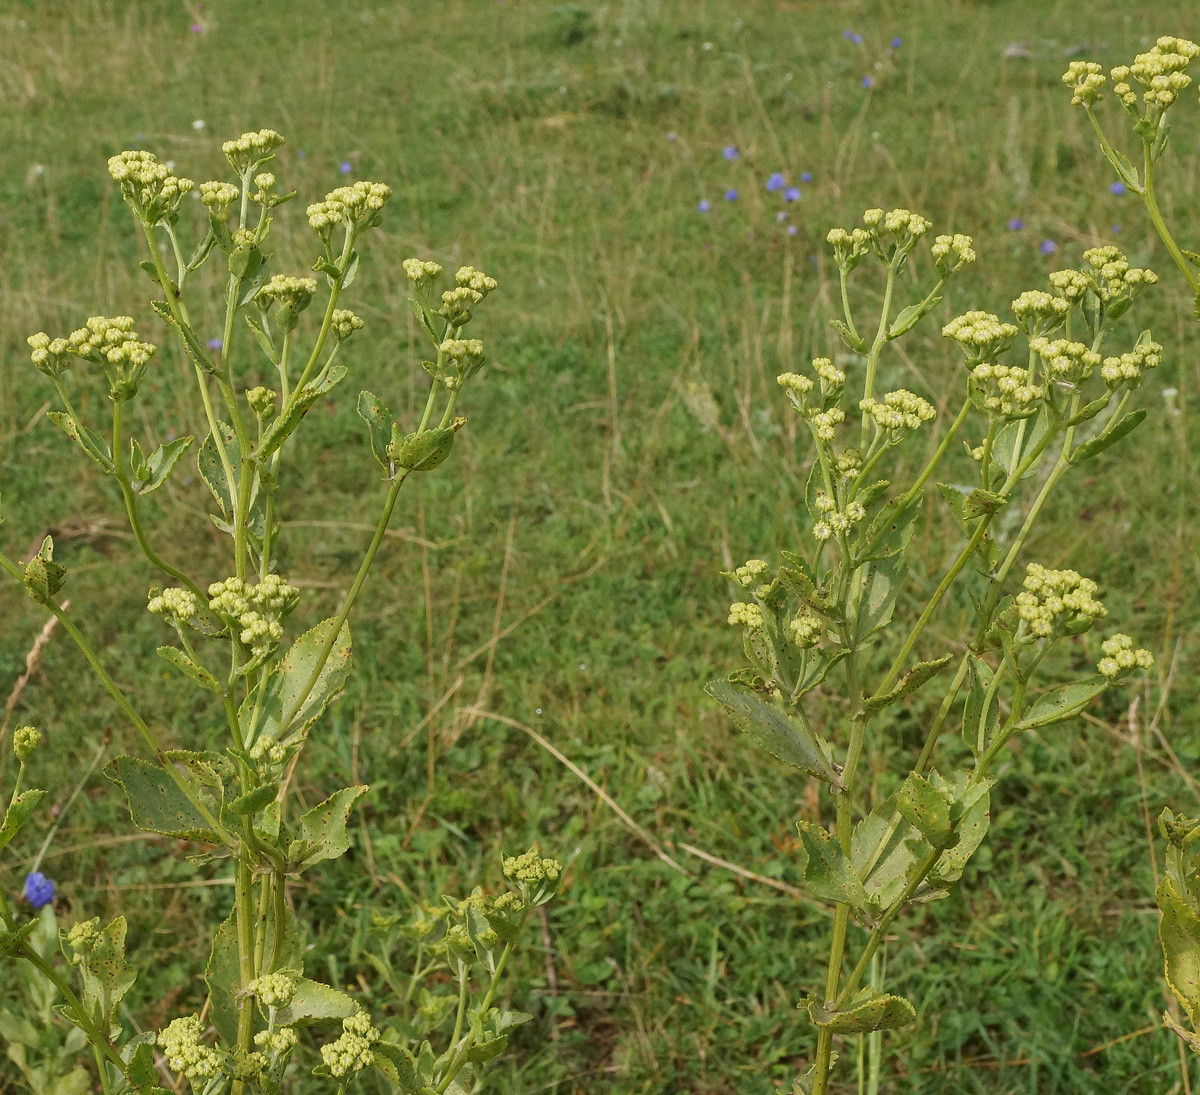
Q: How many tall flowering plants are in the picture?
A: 2